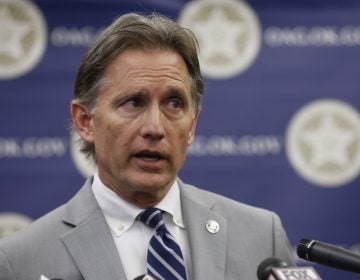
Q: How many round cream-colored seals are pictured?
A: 5